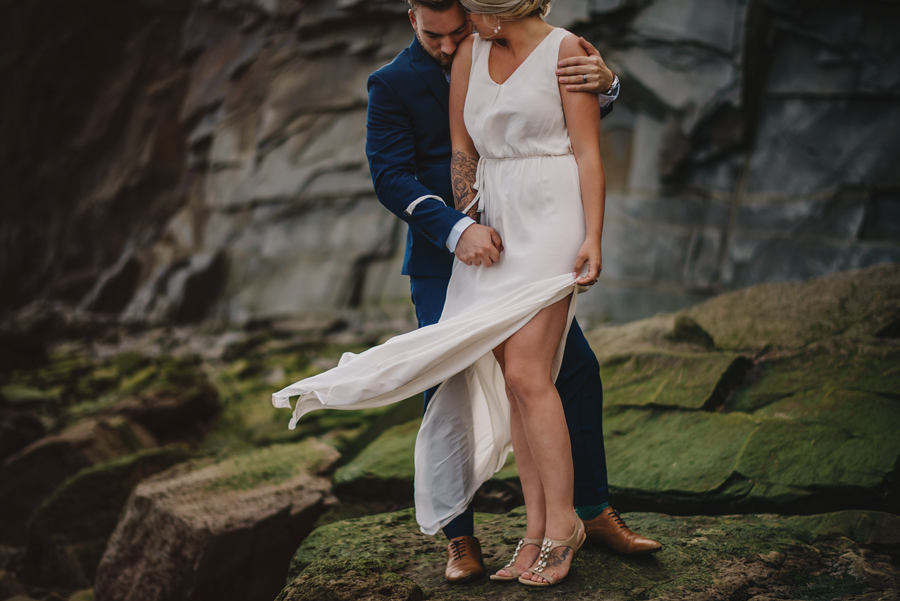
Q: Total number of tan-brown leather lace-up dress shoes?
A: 2